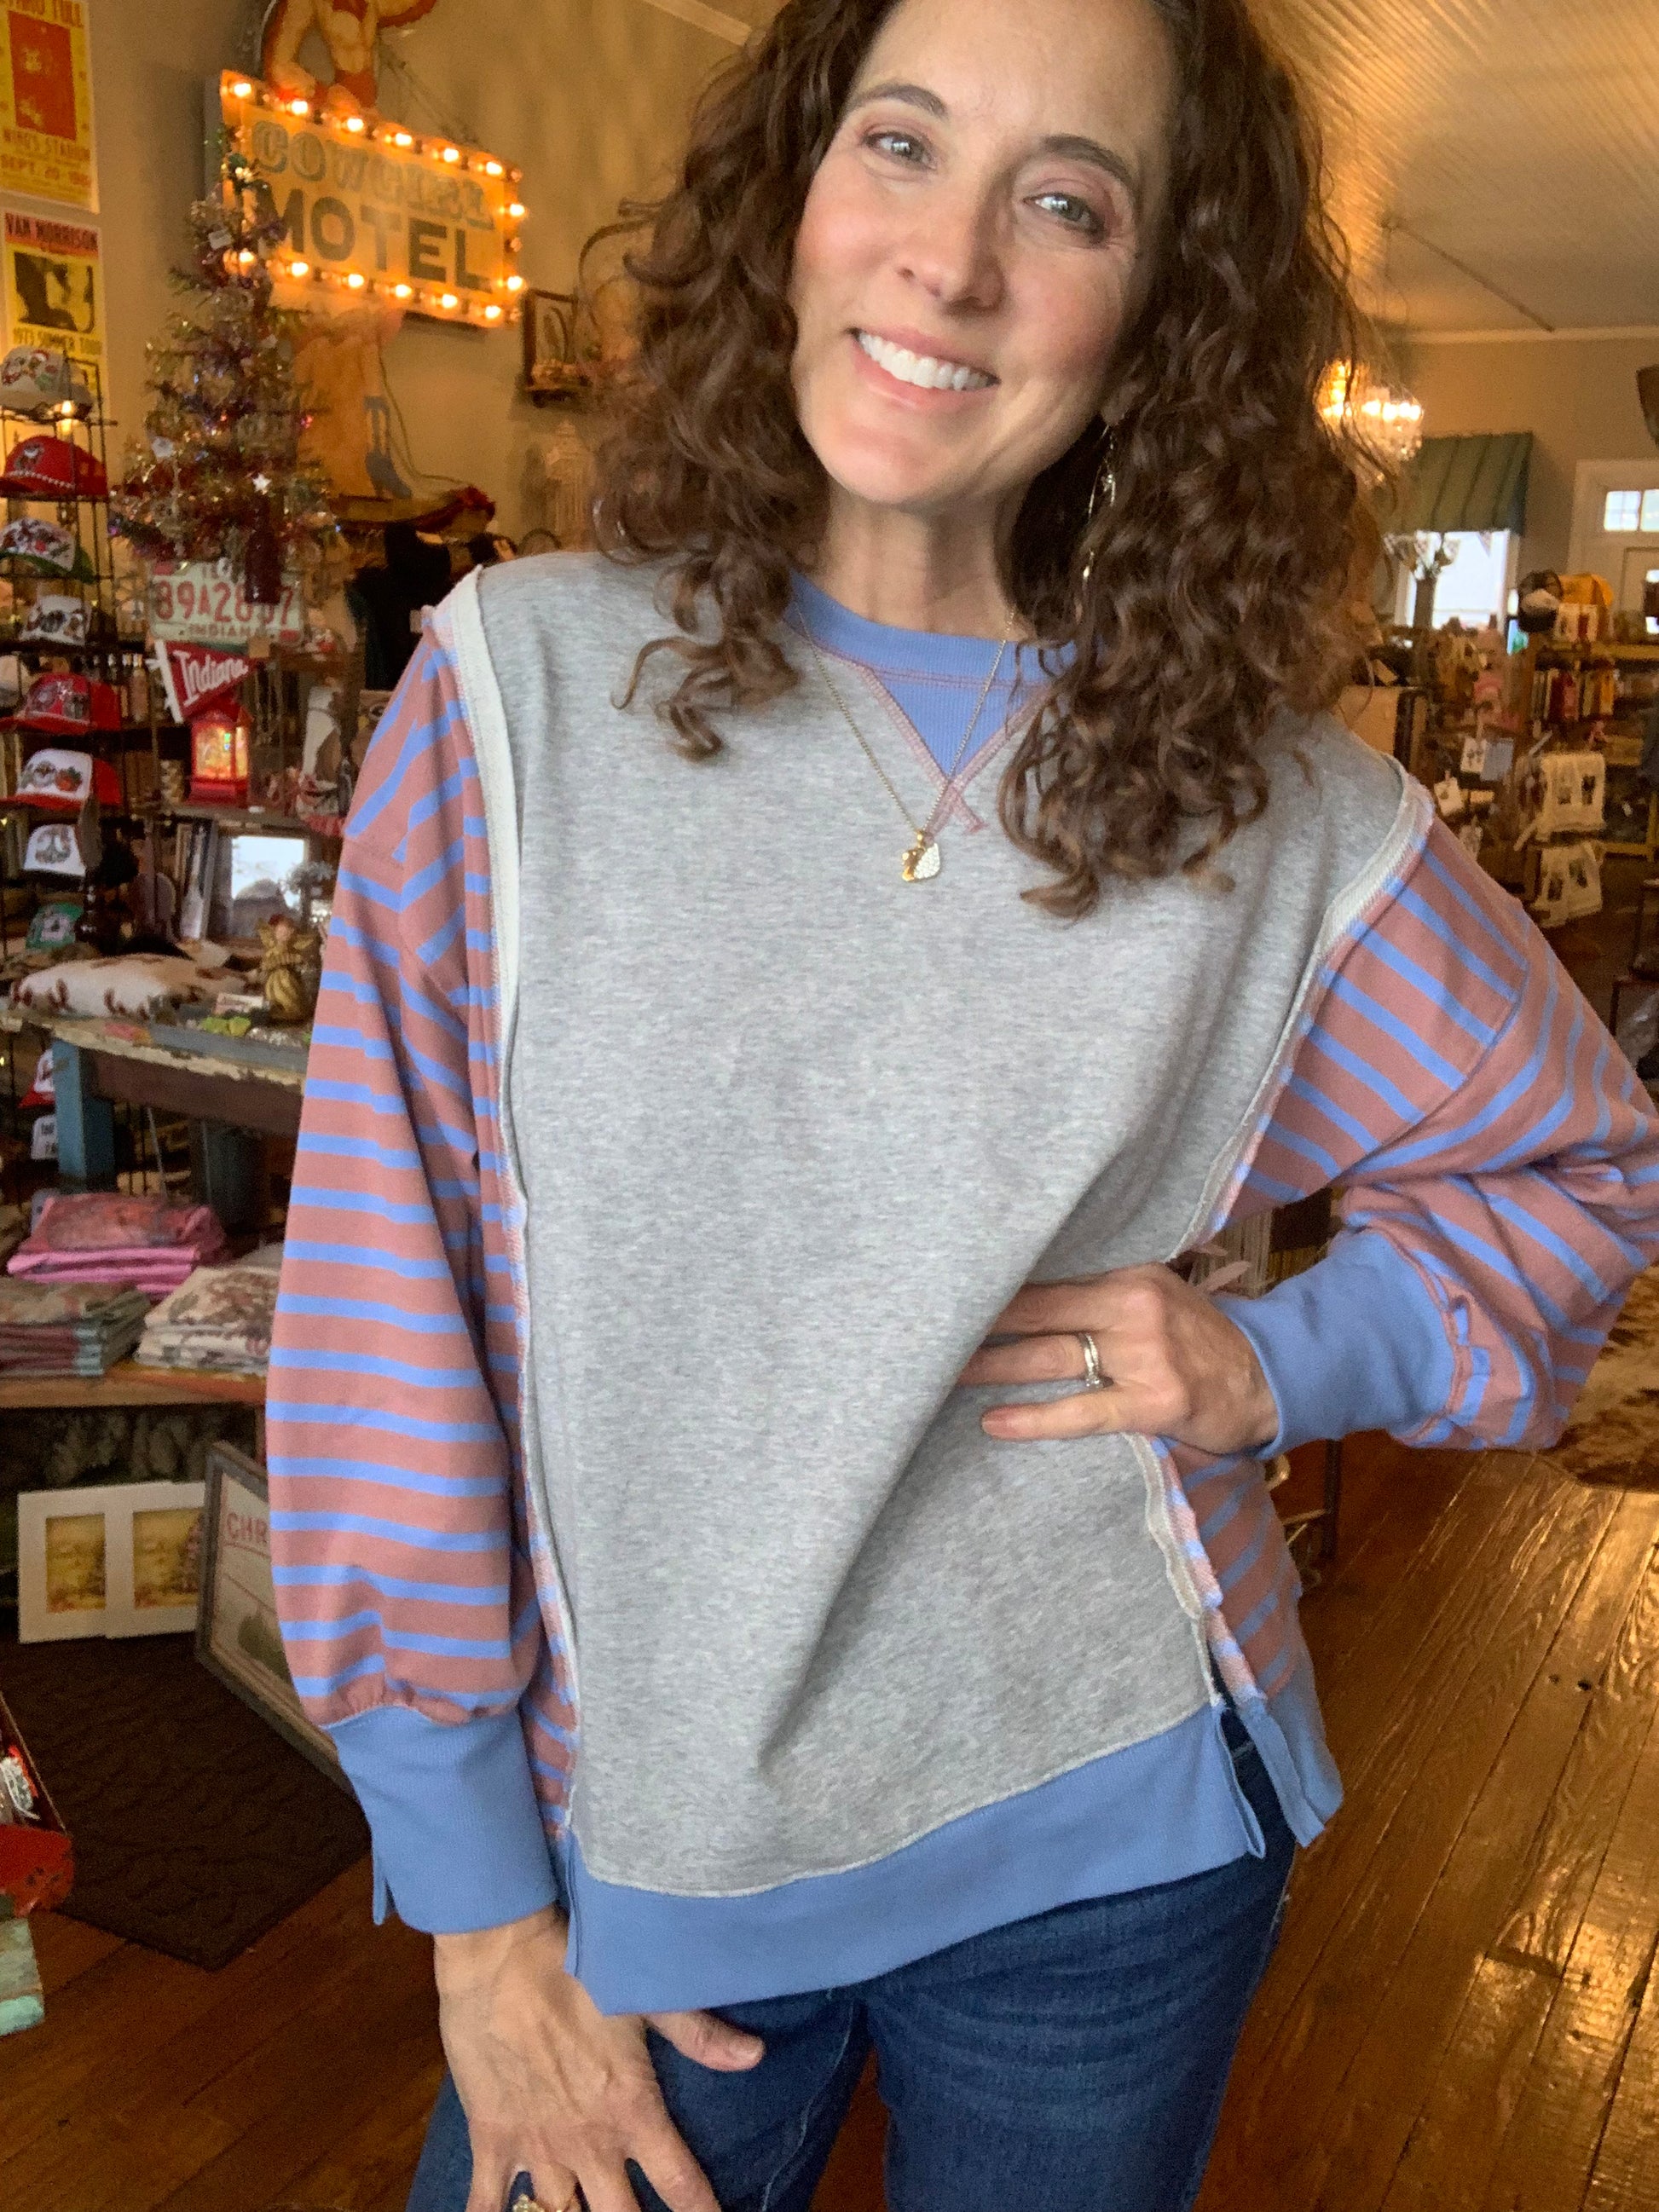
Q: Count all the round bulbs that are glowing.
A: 14